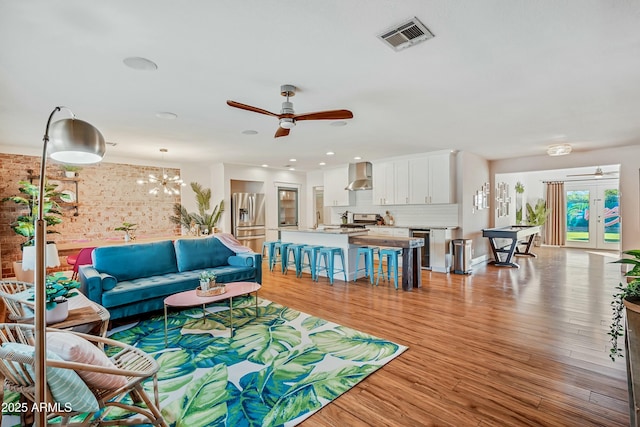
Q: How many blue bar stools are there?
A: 7